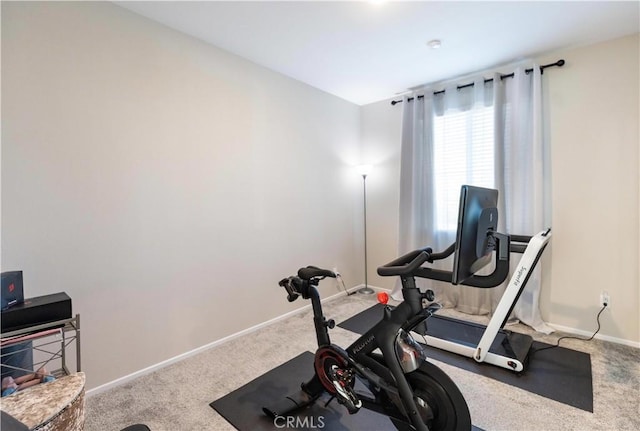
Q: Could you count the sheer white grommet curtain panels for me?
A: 2